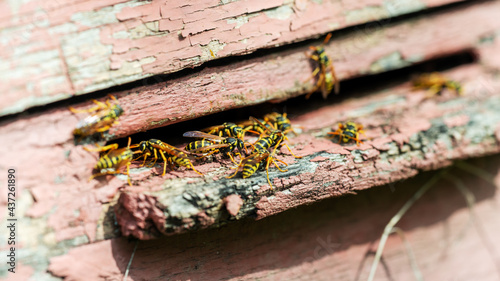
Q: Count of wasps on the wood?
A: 12